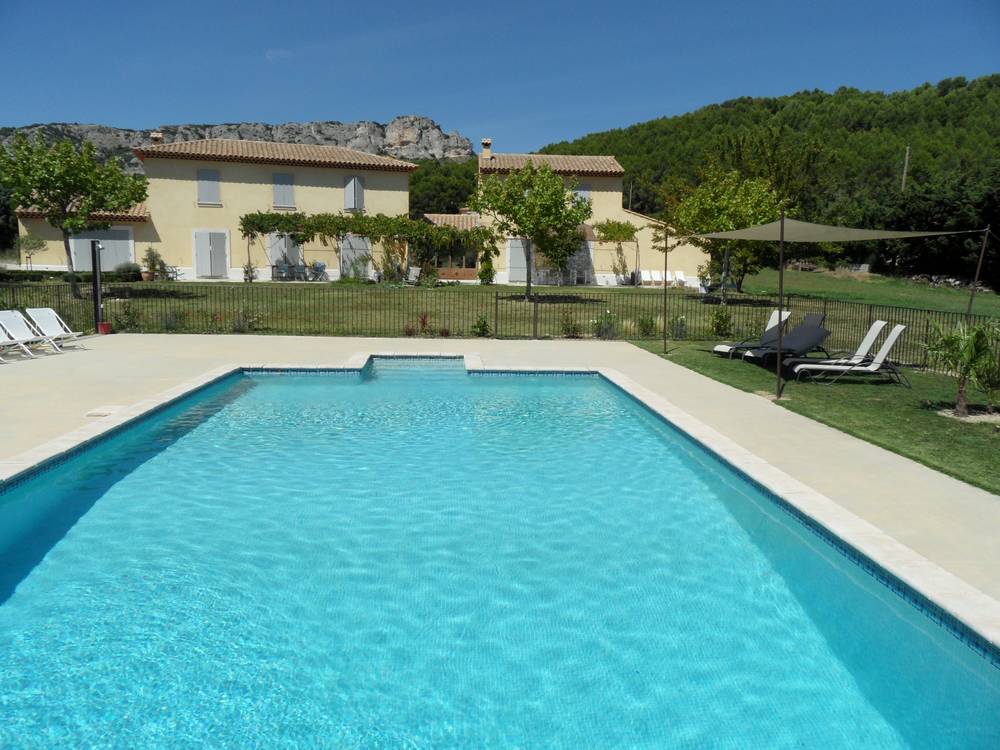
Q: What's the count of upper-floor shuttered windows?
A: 4